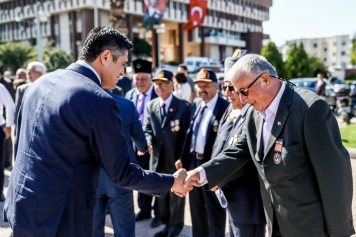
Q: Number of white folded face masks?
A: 1